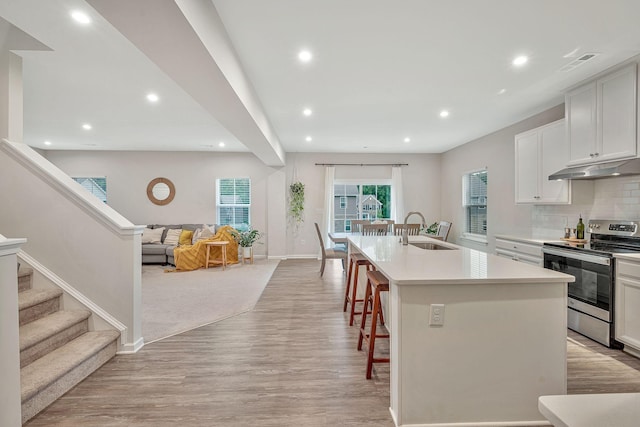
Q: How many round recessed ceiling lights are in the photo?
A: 11